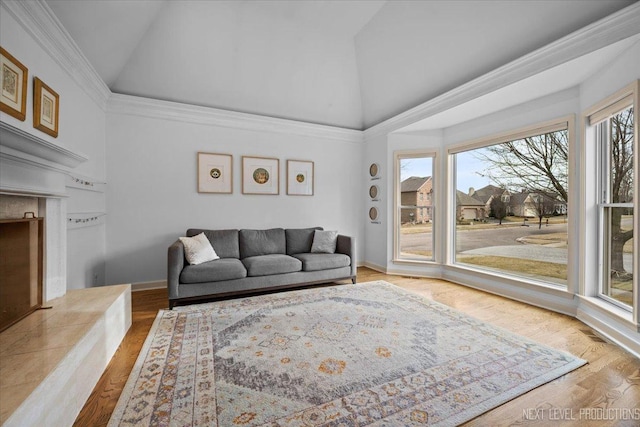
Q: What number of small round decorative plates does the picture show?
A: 3